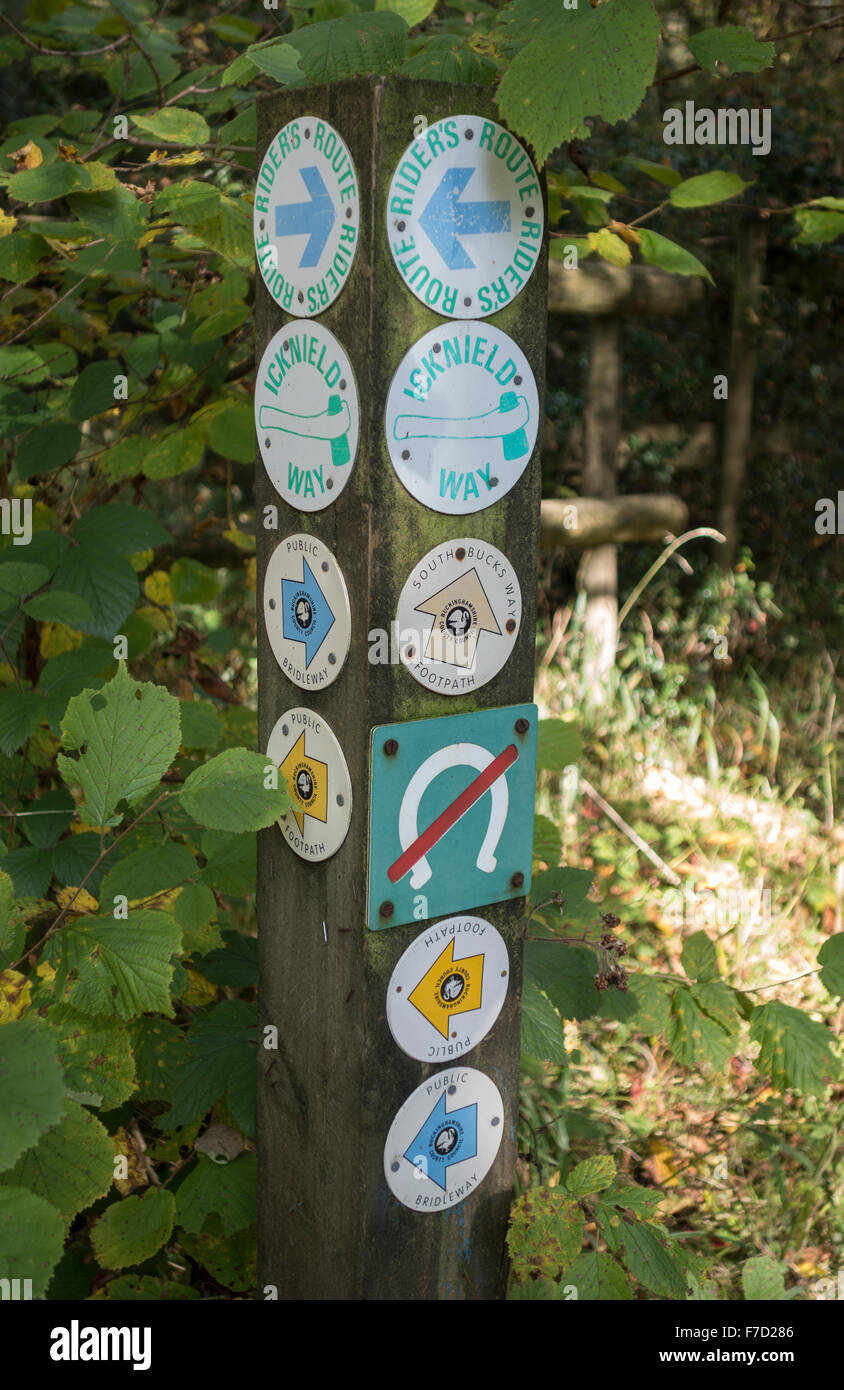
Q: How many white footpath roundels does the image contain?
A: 3